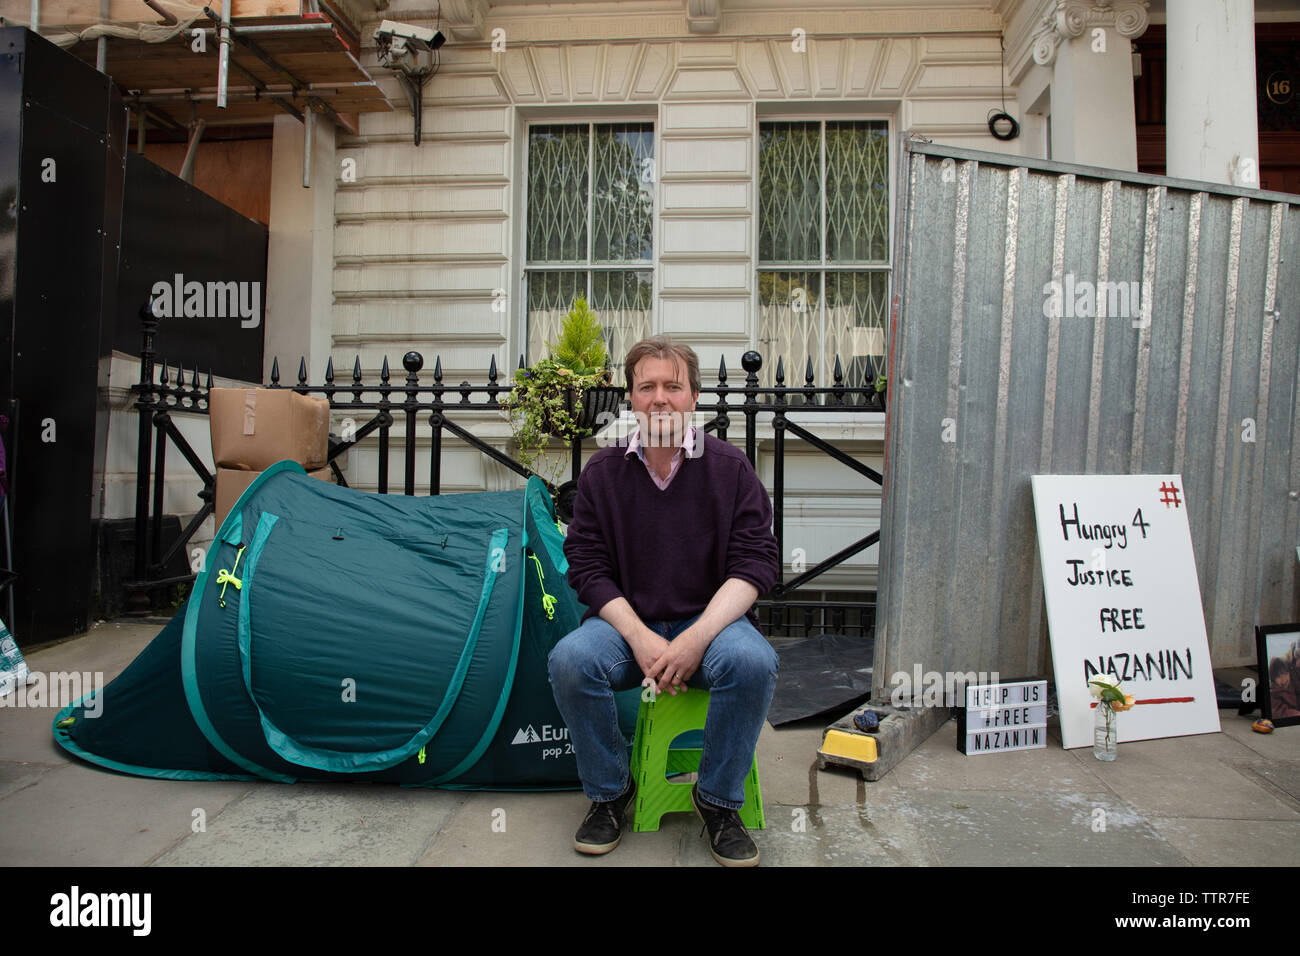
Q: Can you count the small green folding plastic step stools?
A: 1